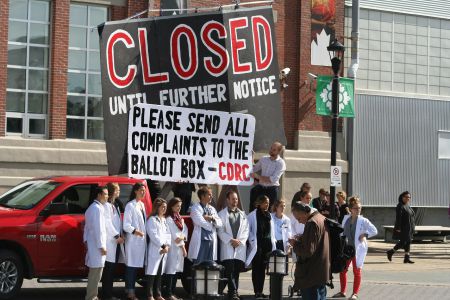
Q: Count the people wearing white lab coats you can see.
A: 11